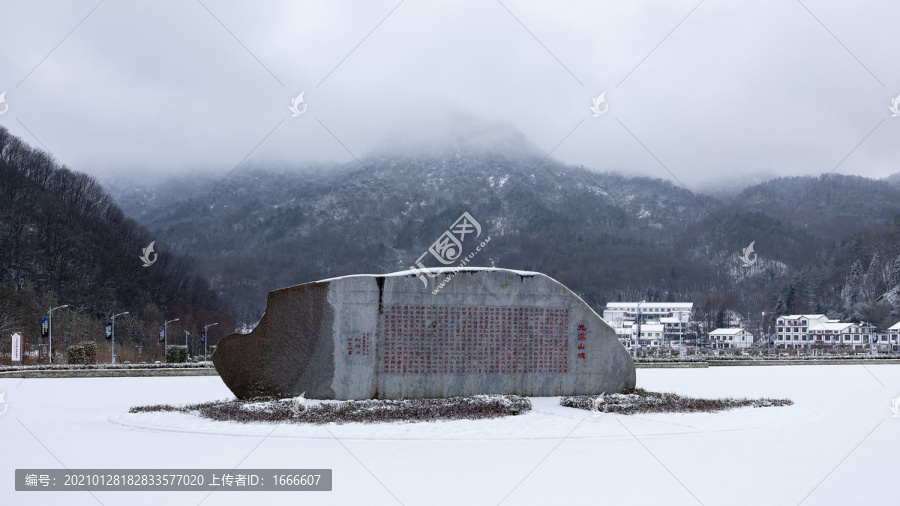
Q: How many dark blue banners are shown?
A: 4